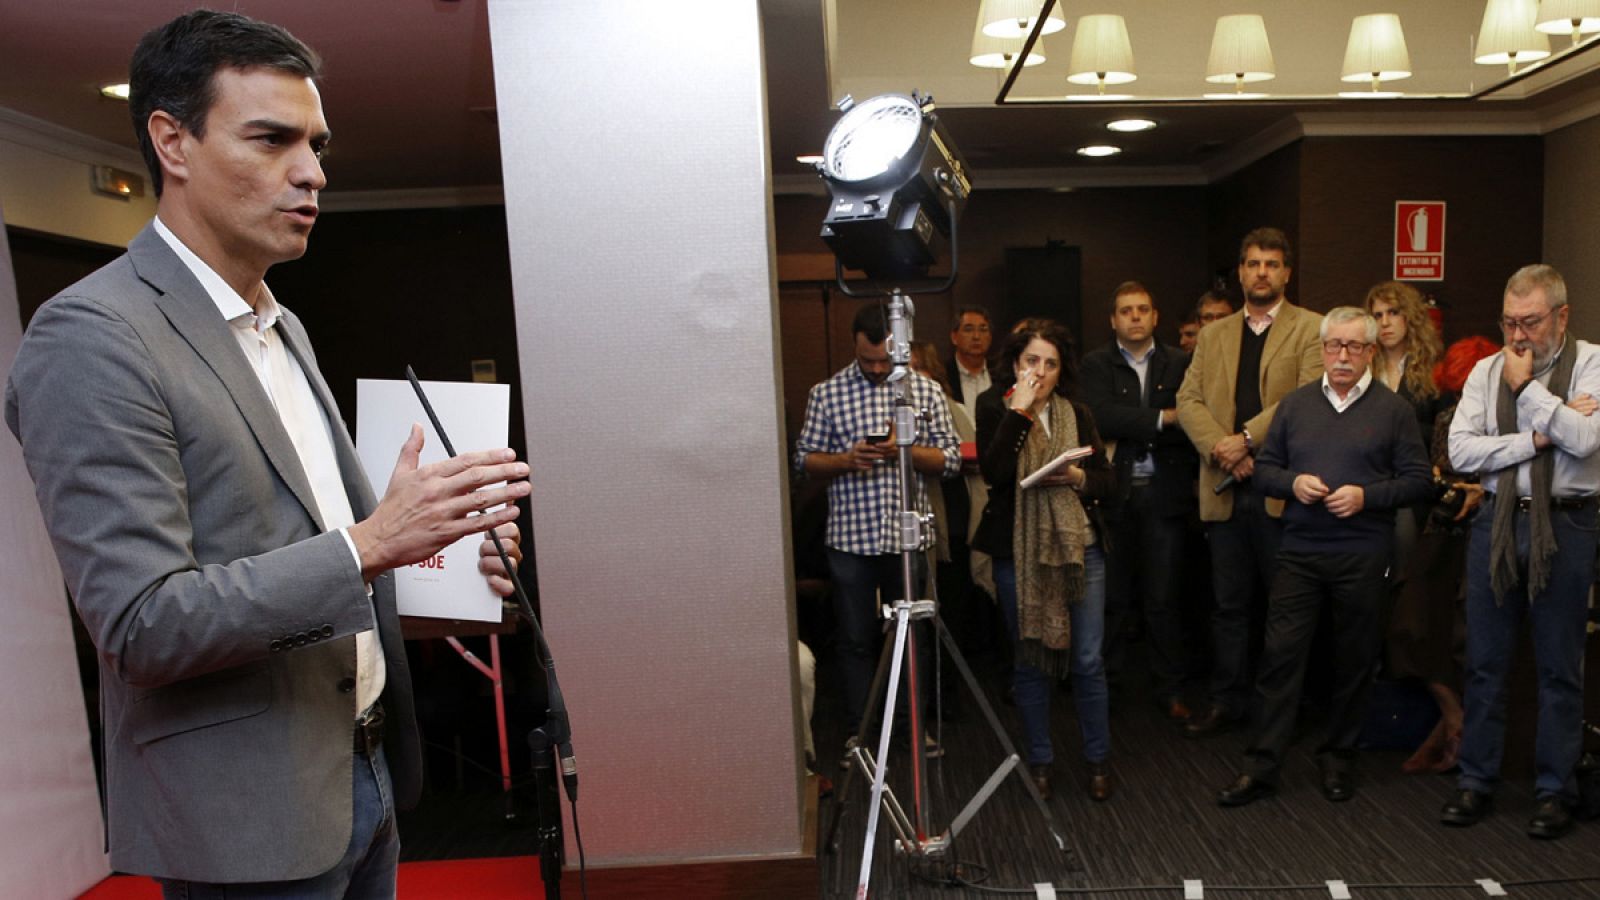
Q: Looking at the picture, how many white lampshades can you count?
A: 7